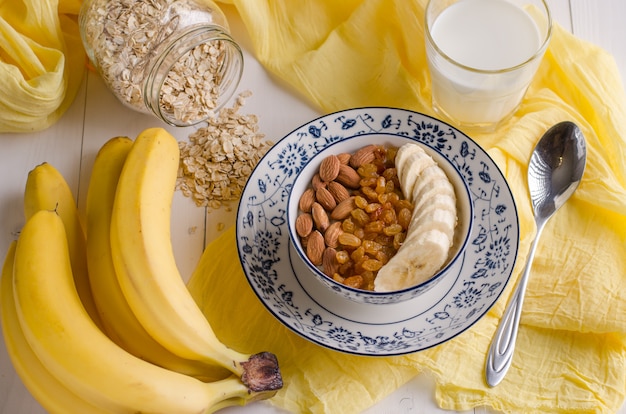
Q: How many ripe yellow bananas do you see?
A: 5